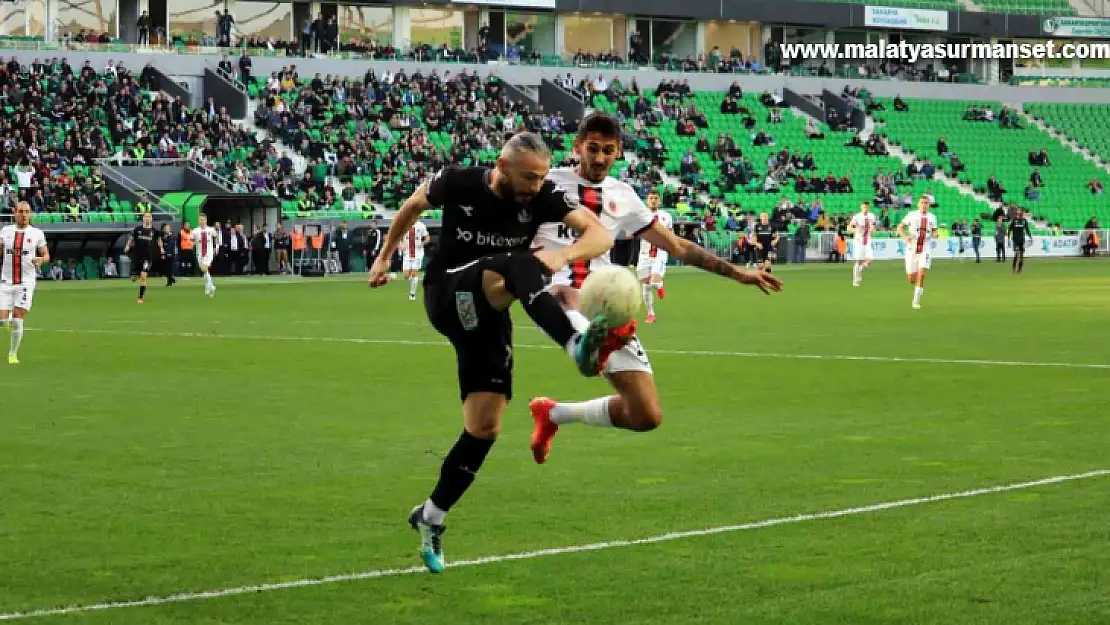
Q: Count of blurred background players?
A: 9